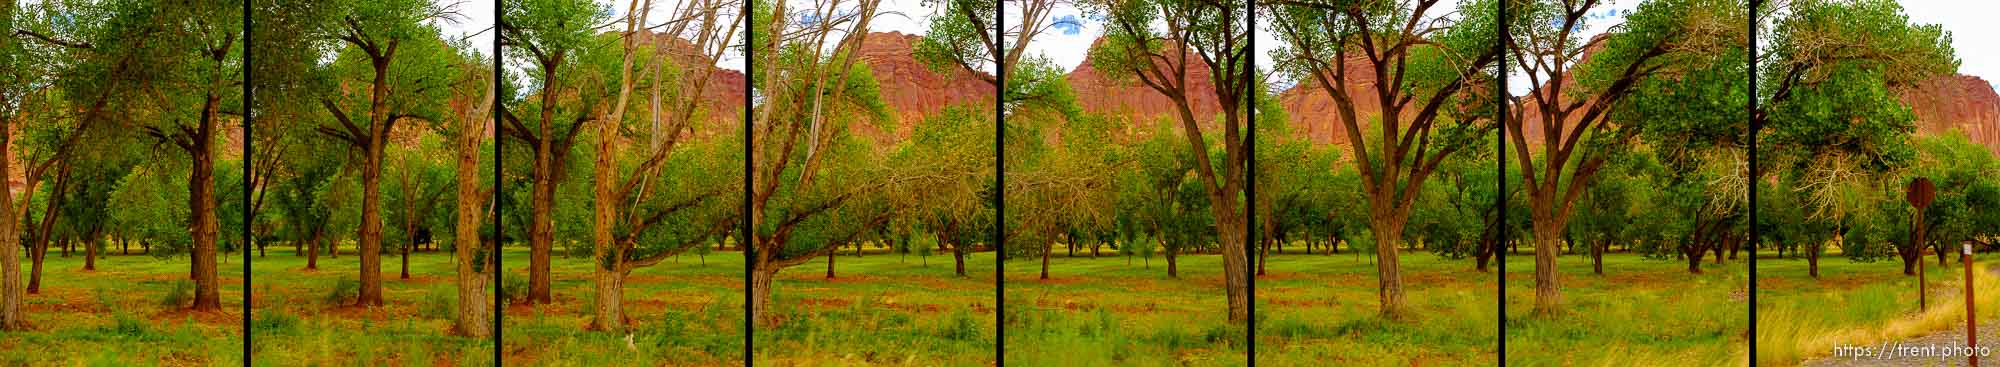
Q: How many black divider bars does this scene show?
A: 7